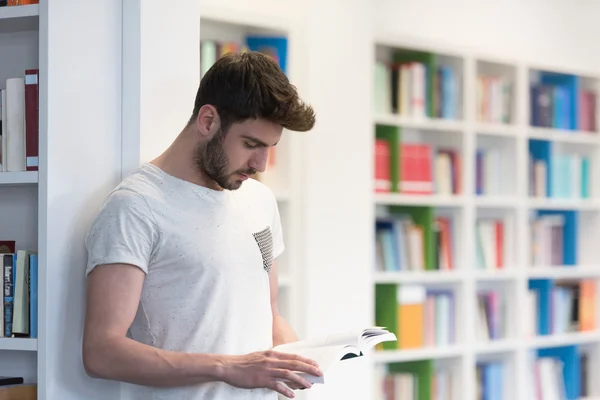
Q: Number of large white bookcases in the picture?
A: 3